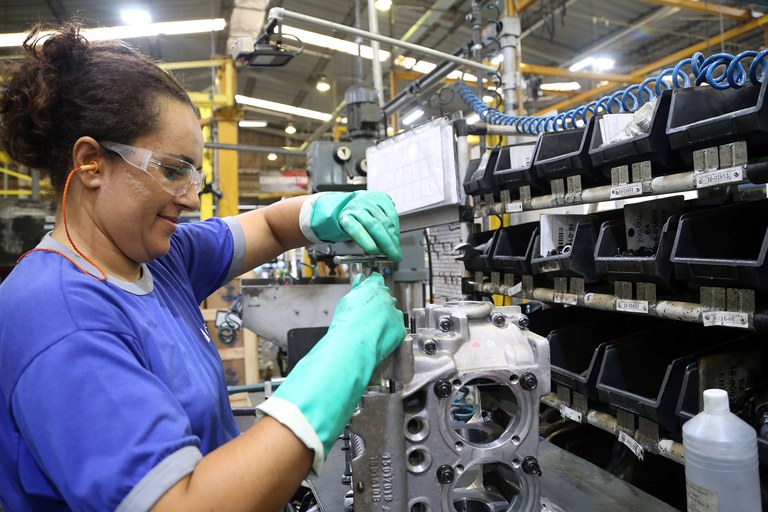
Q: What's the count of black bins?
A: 13